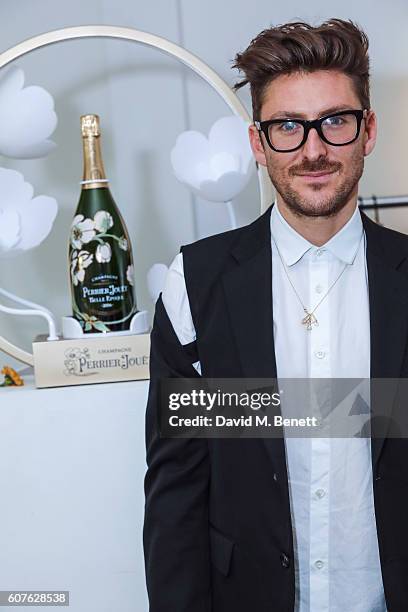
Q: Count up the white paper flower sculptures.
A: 4